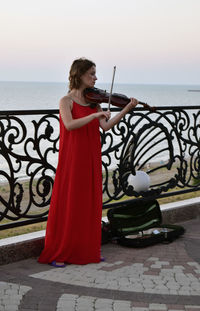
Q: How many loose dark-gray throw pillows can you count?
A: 0